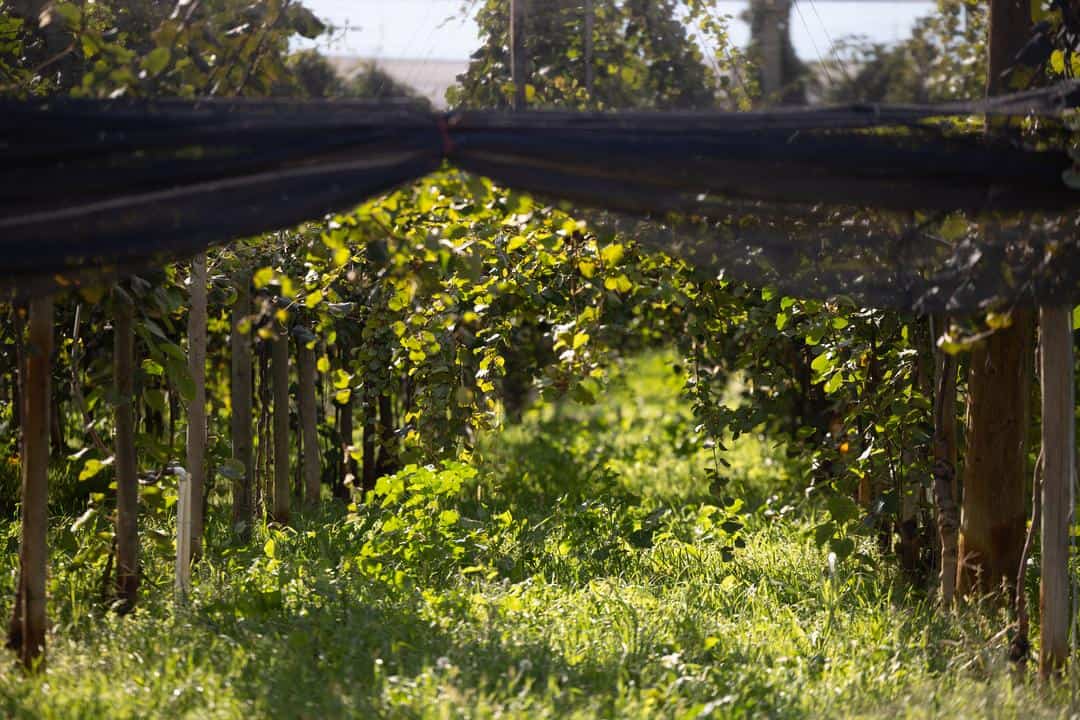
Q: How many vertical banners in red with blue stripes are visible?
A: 0